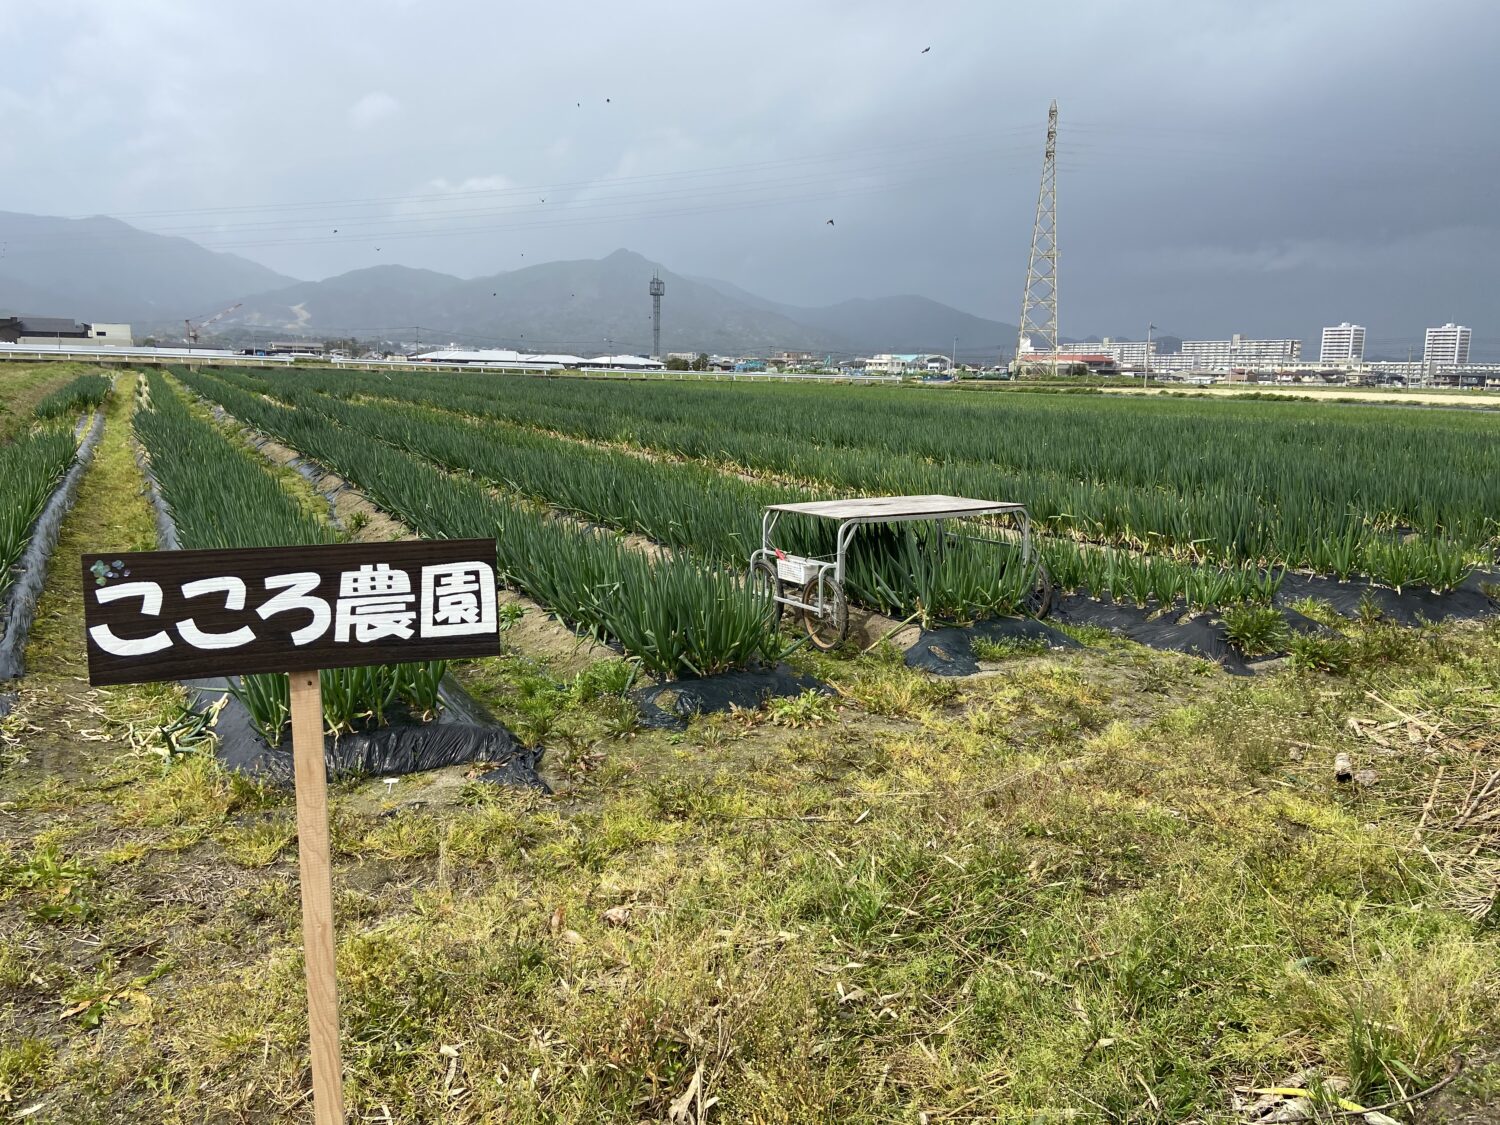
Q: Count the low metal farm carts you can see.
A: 1